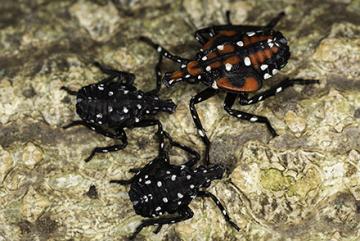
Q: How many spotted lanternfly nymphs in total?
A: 3